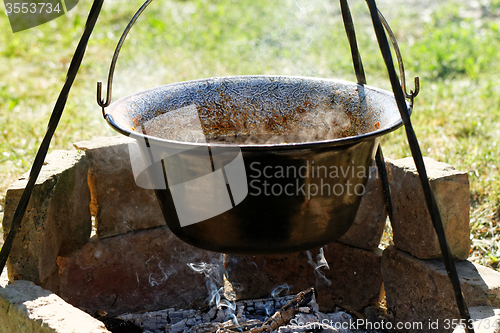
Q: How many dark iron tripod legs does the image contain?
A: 3